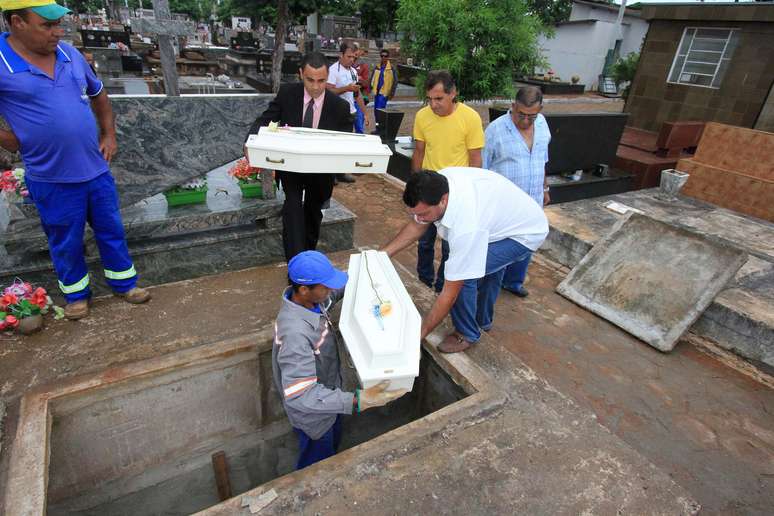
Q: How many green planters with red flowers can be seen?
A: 1